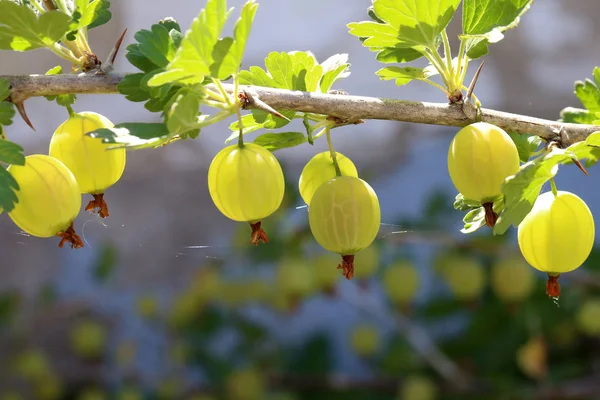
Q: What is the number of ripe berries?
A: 7